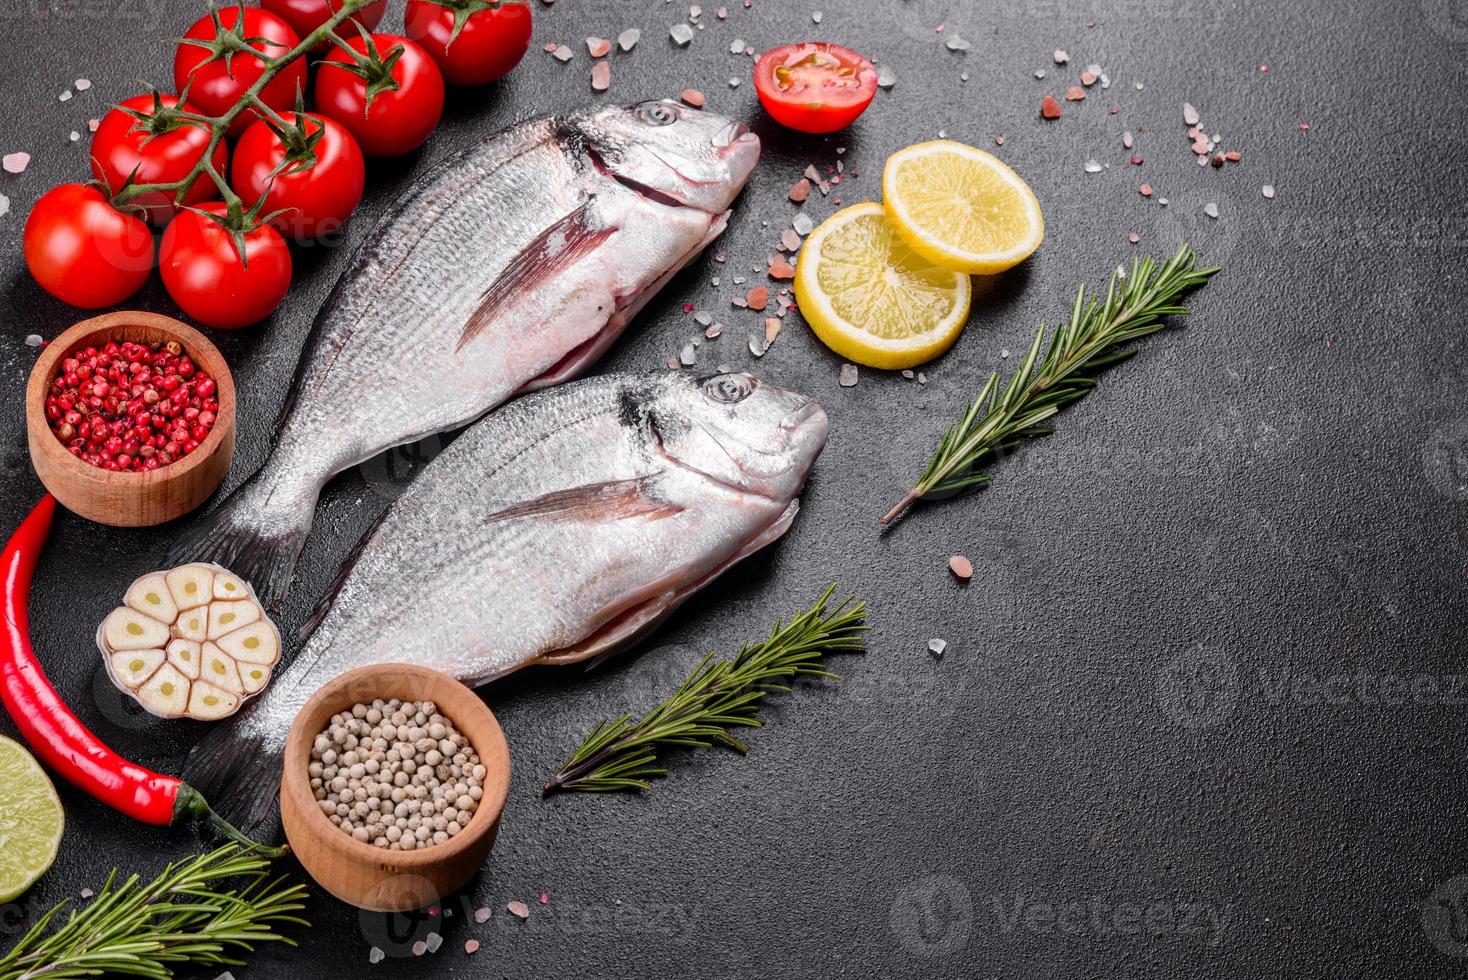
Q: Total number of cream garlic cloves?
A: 13